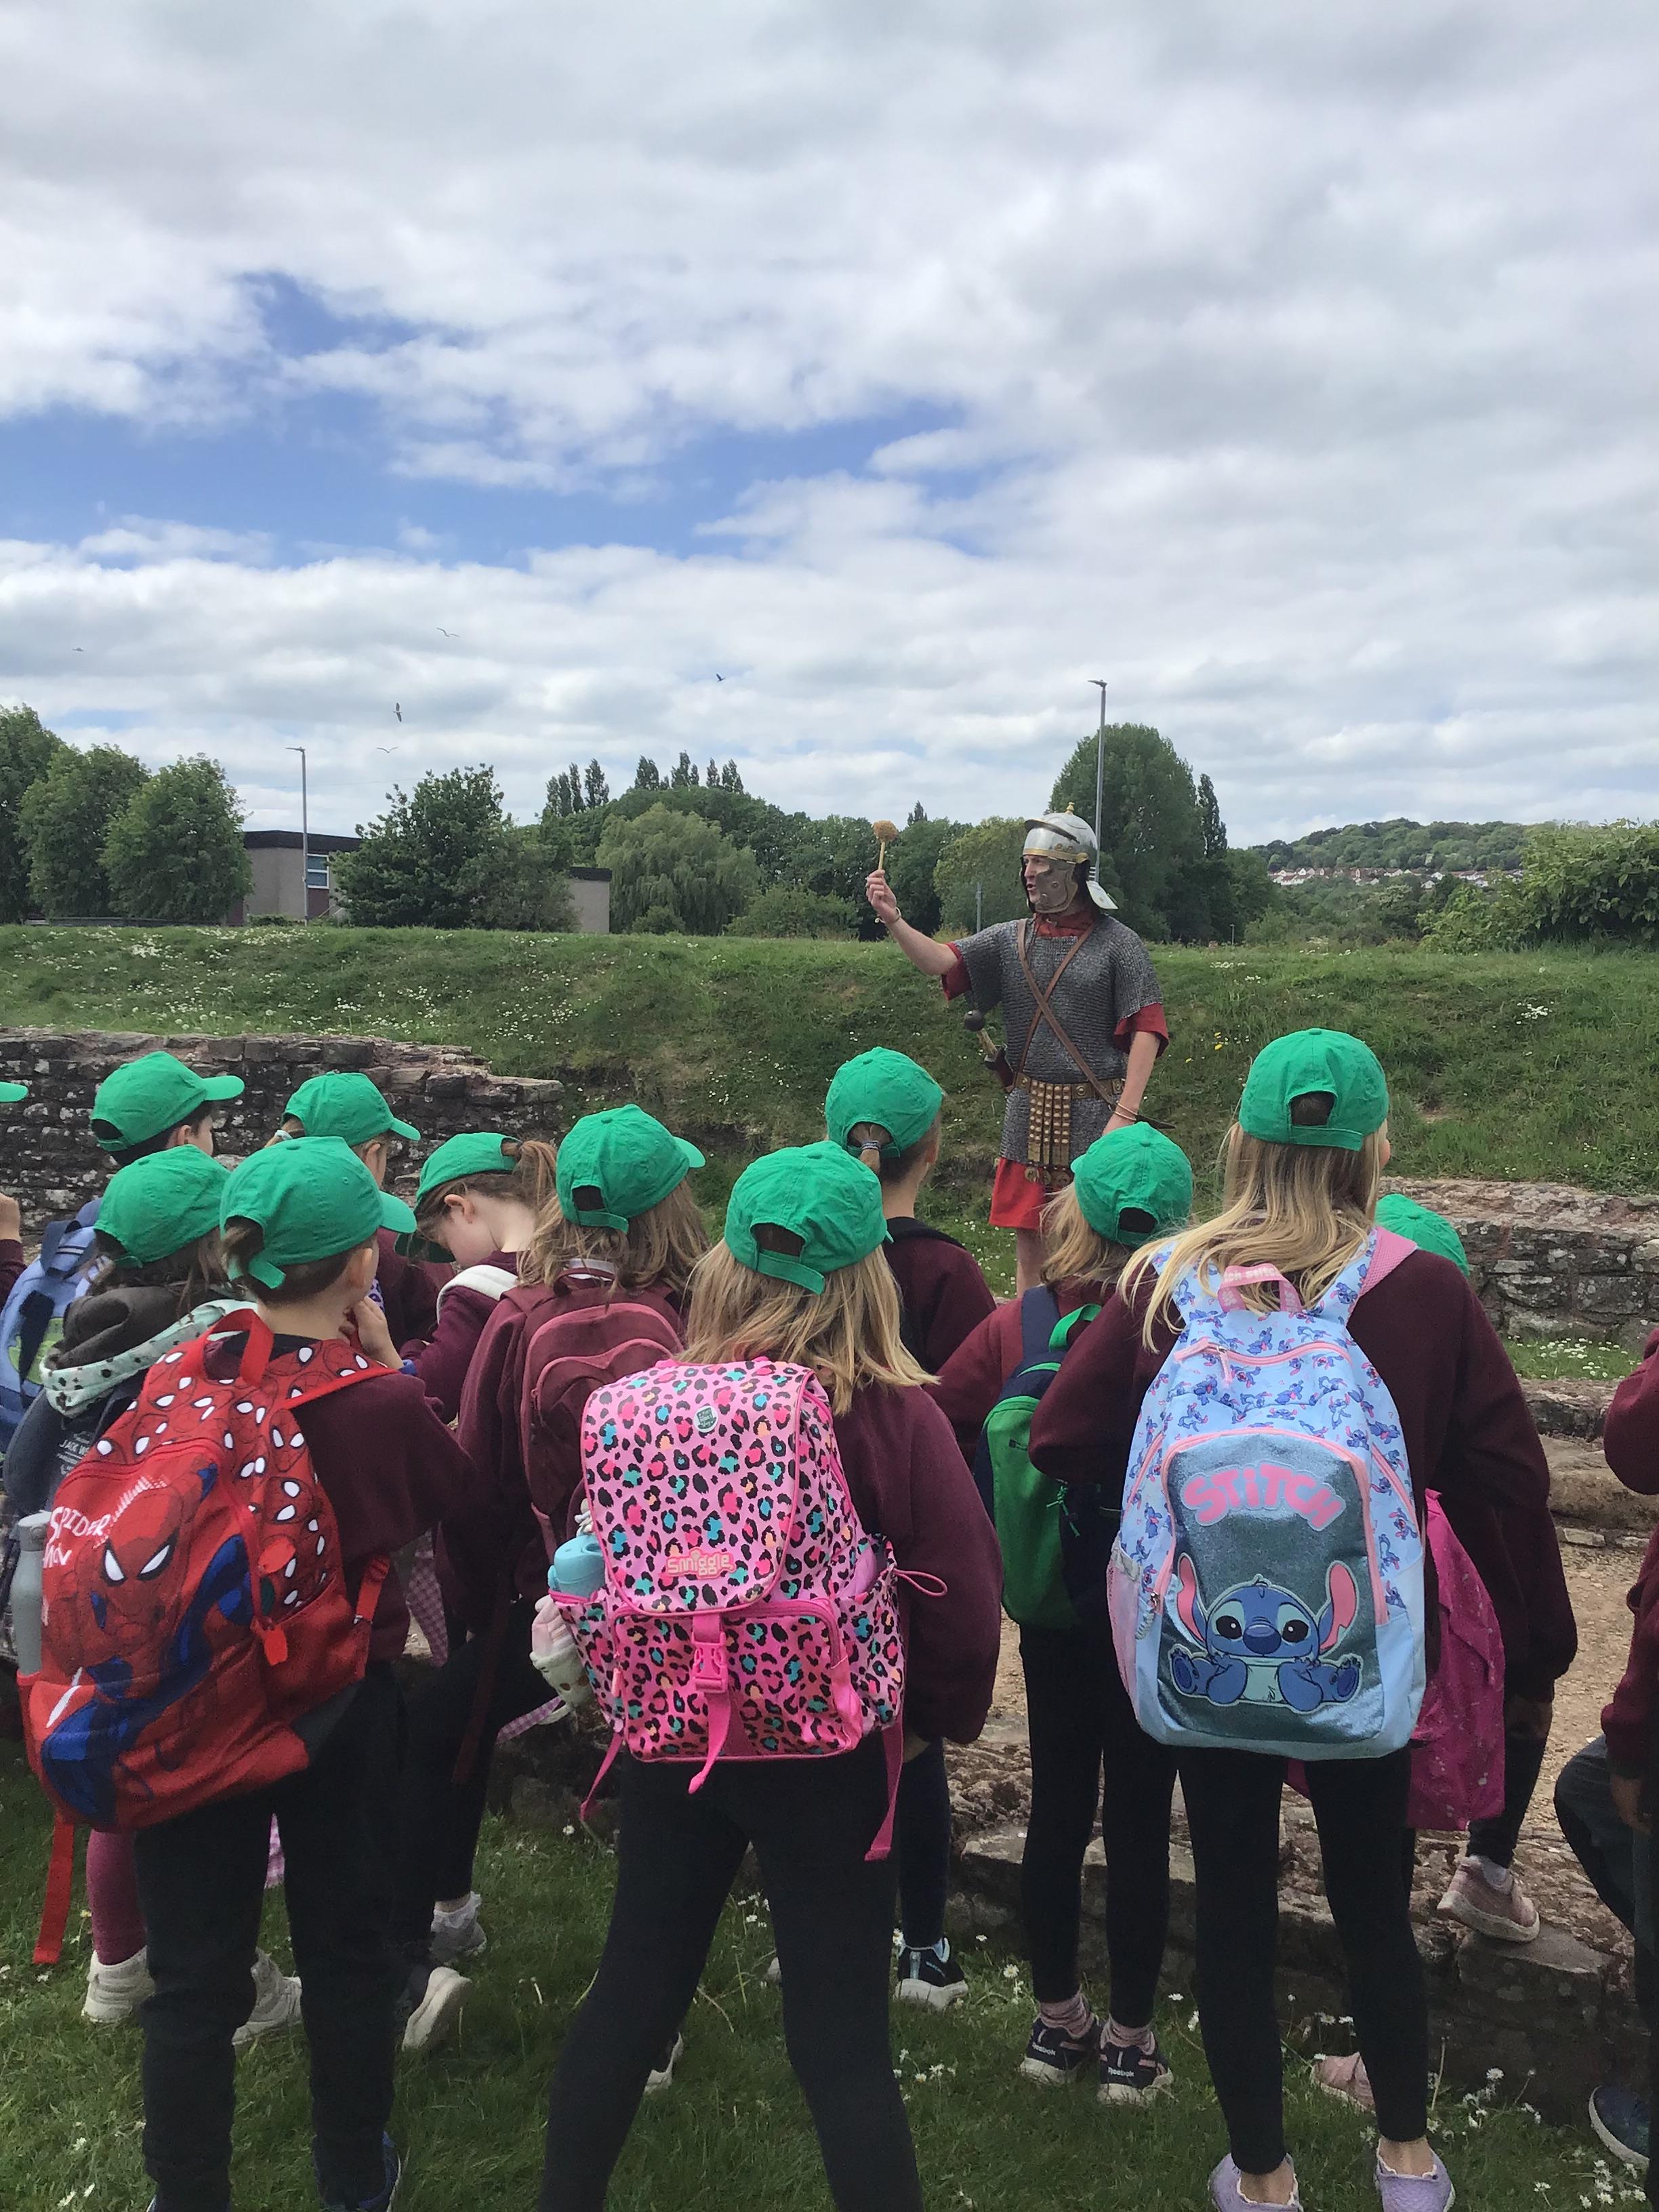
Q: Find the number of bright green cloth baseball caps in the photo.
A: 12